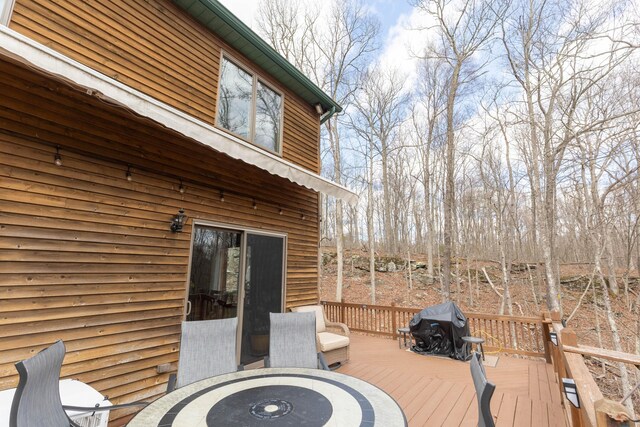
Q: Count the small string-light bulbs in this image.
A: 7